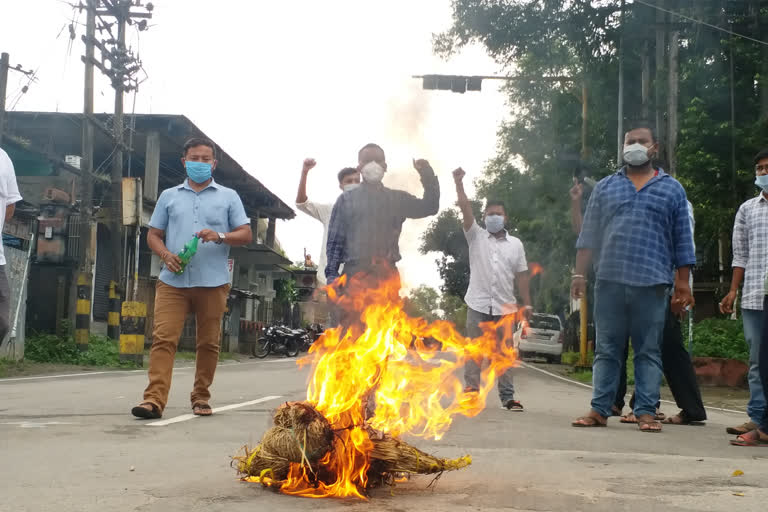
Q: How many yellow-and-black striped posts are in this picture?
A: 3